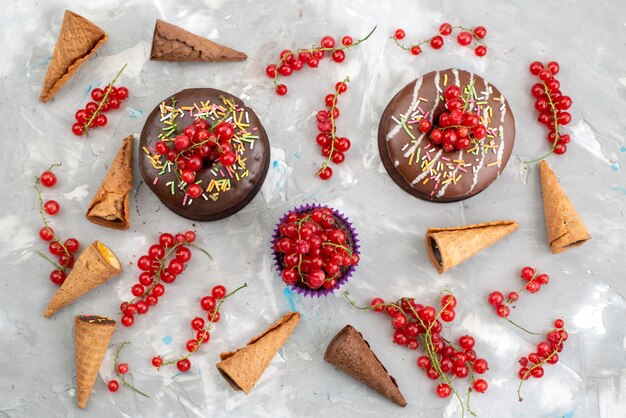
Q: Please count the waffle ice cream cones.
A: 9